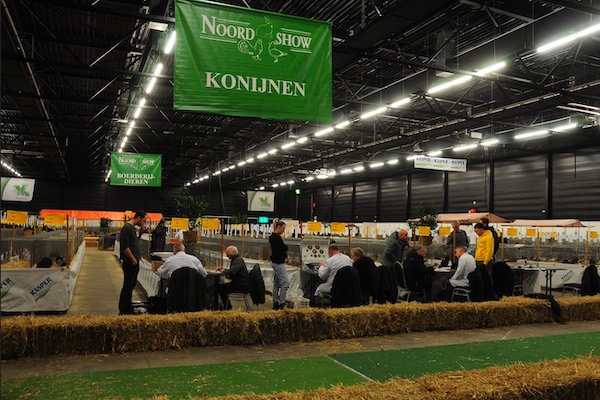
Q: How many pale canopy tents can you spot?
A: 2